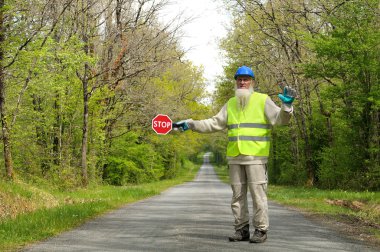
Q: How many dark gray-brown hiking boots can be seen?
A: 2